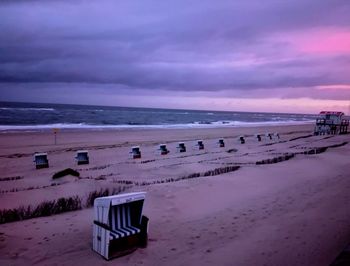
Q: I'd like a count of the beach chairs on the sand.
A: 12